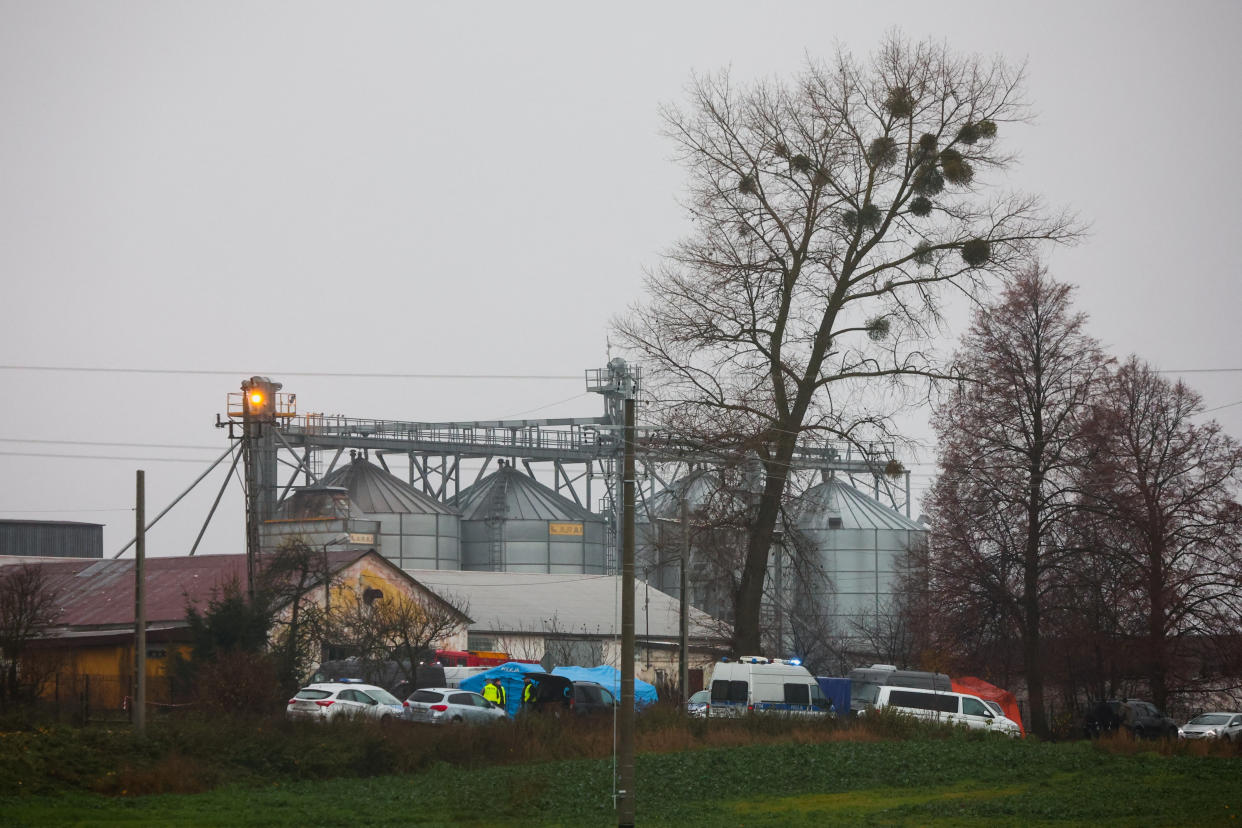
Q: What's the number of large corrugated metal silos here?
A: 4